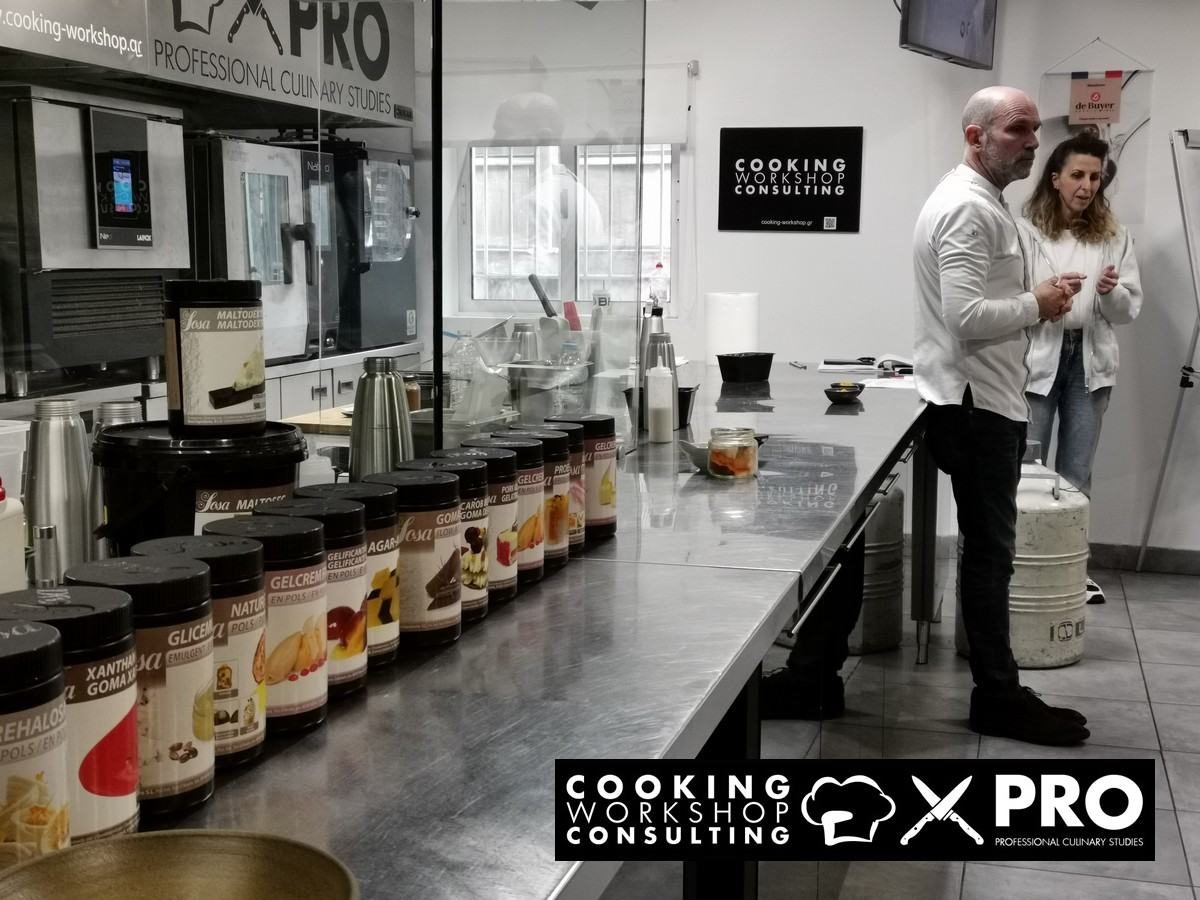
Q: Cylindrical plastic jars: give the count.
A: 15